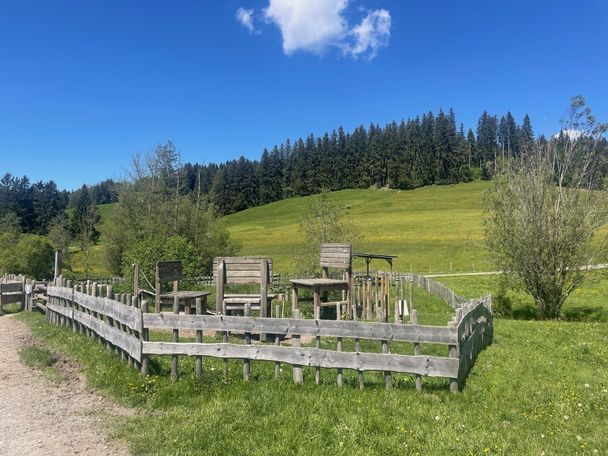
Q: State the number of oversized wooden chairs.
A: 3